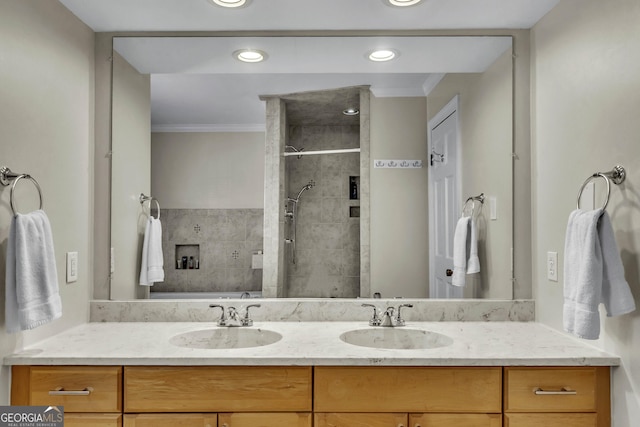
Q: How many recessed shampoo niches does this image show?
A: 3